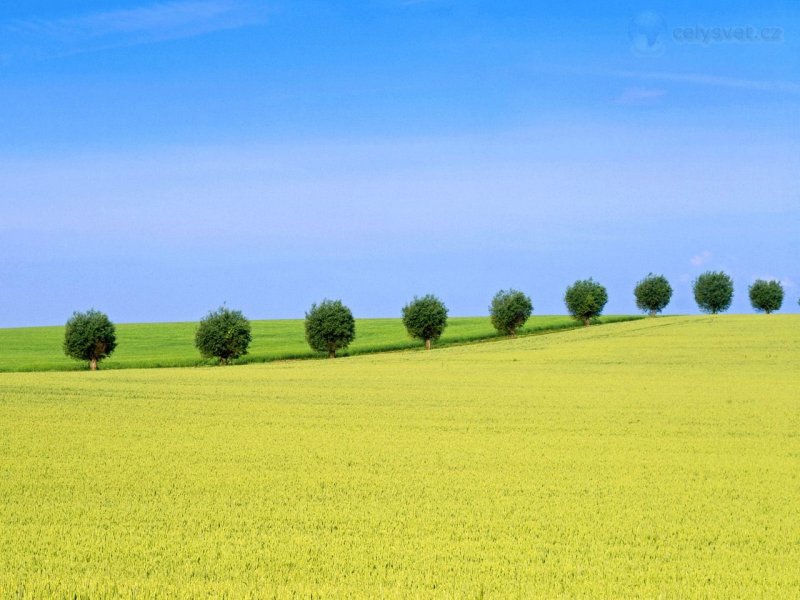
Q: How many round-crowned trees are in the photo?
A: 9